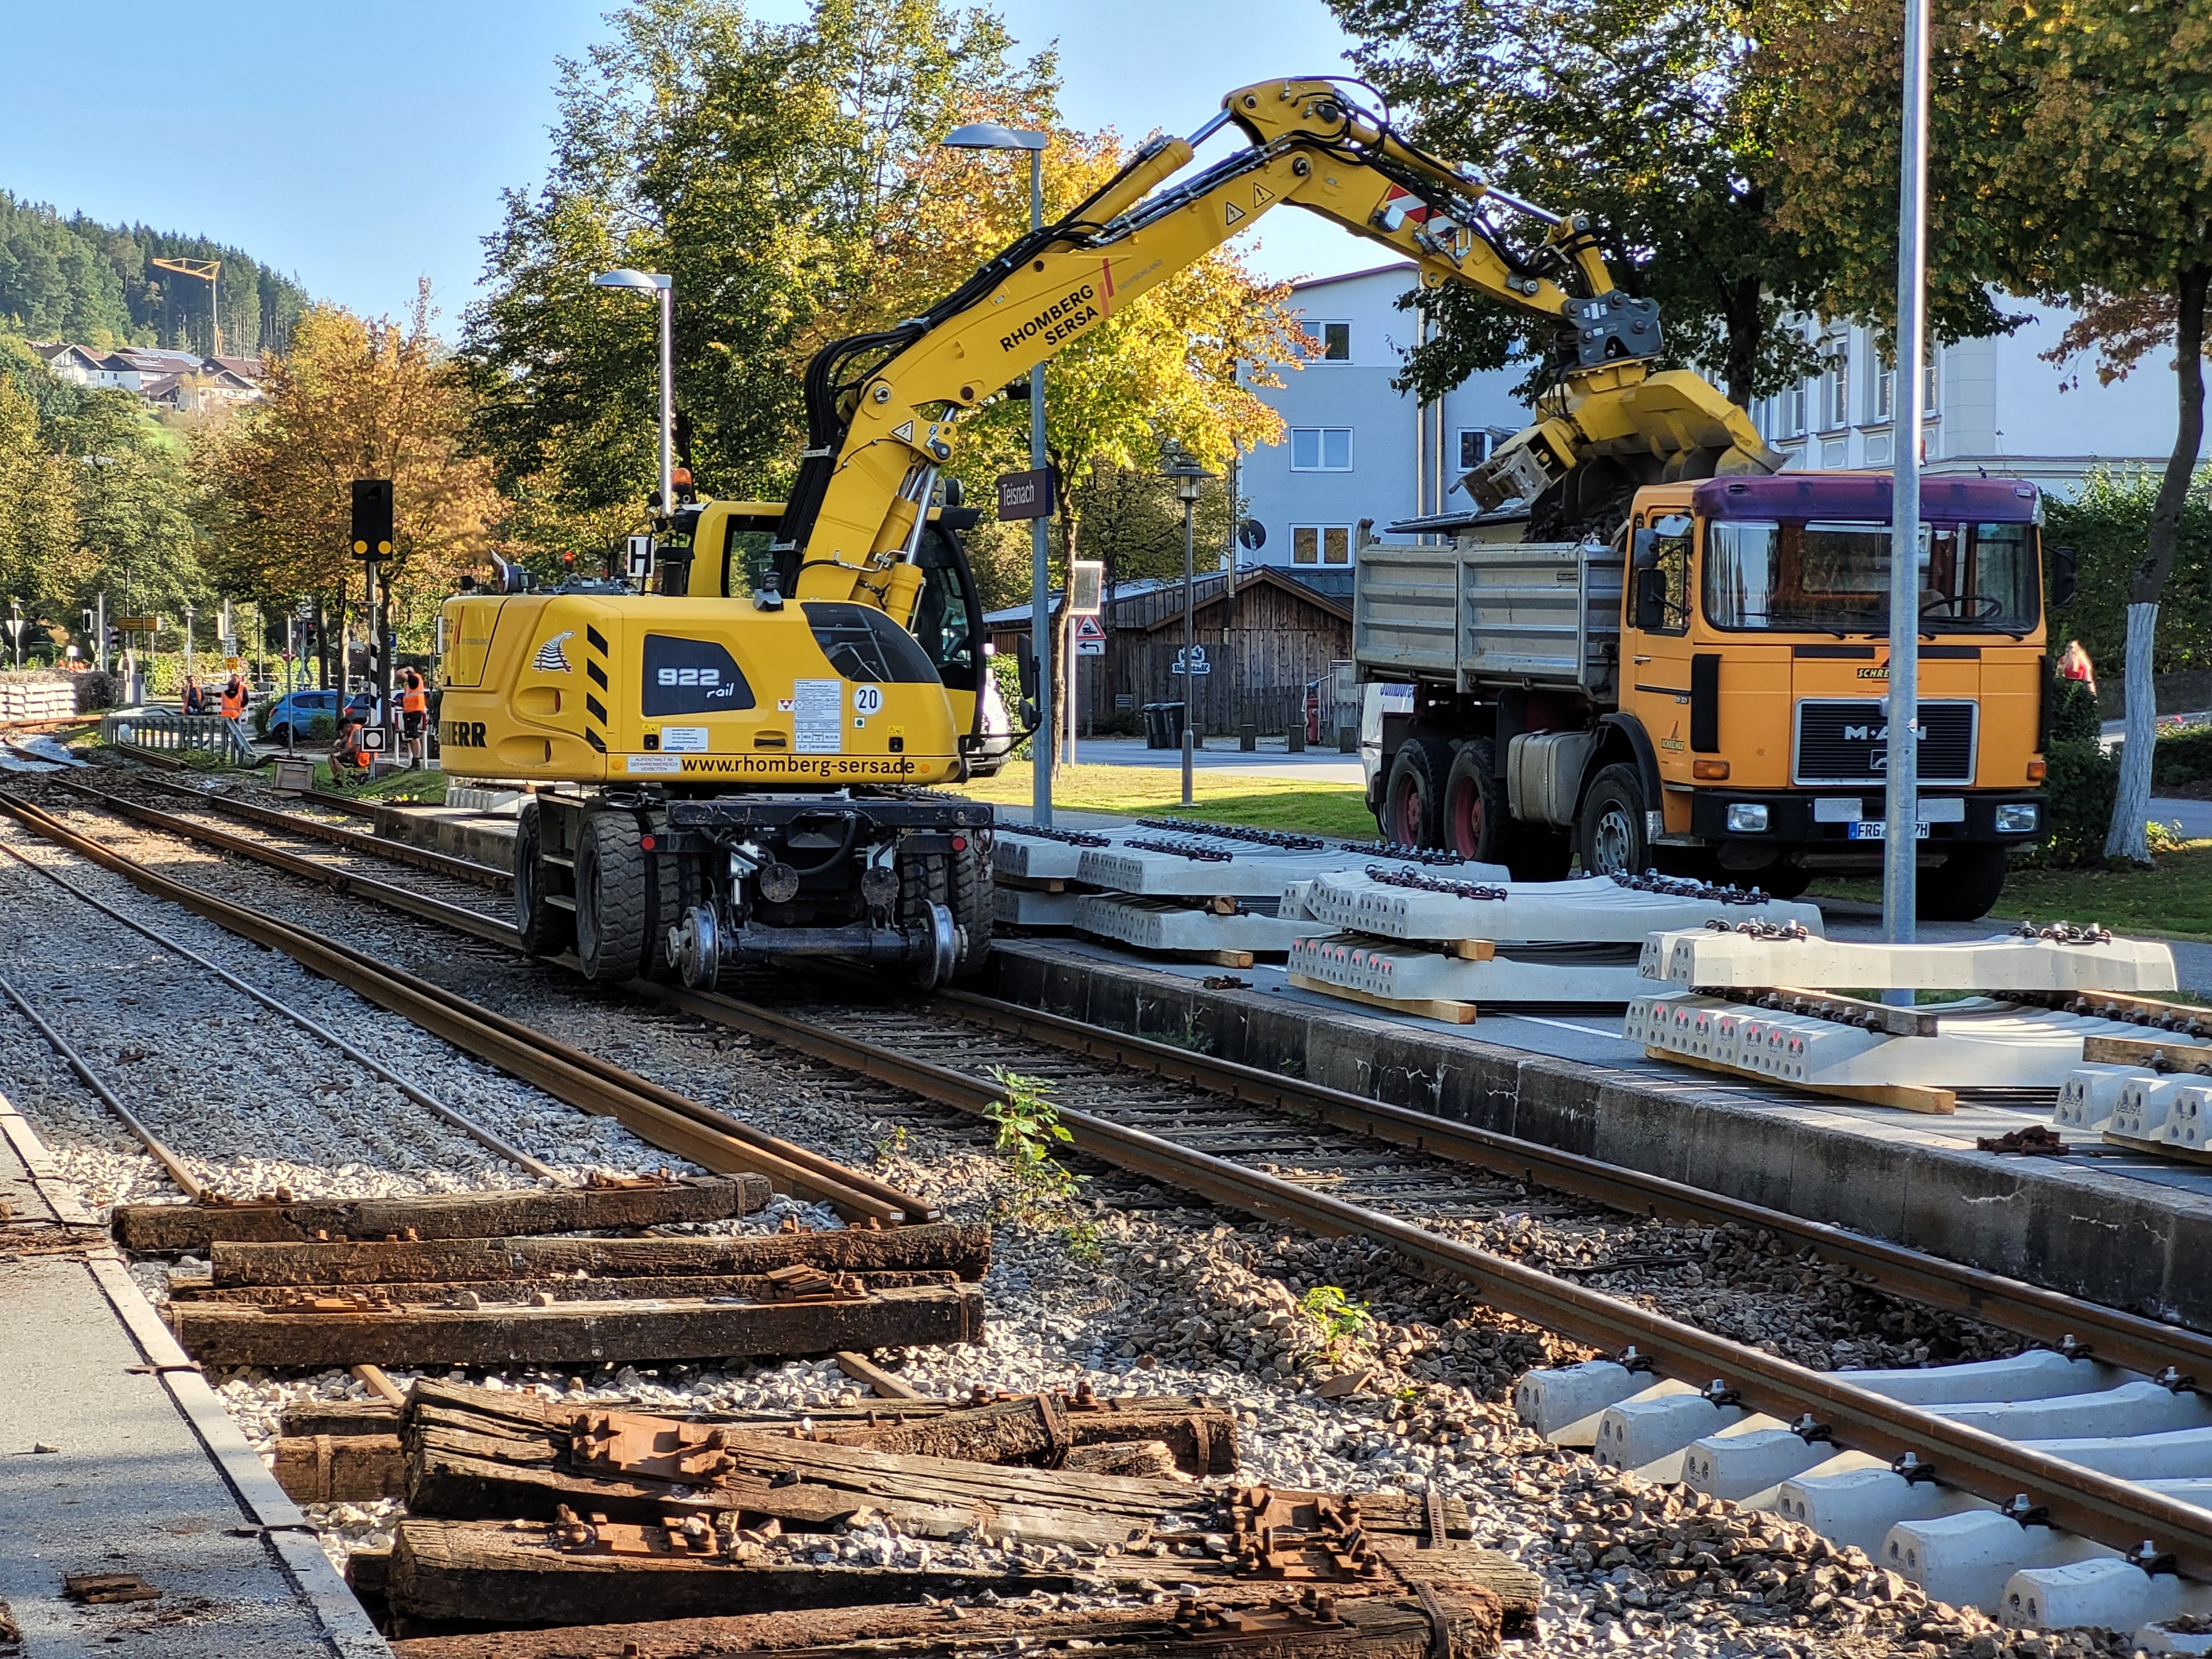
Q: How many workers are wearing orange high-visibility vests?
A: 4